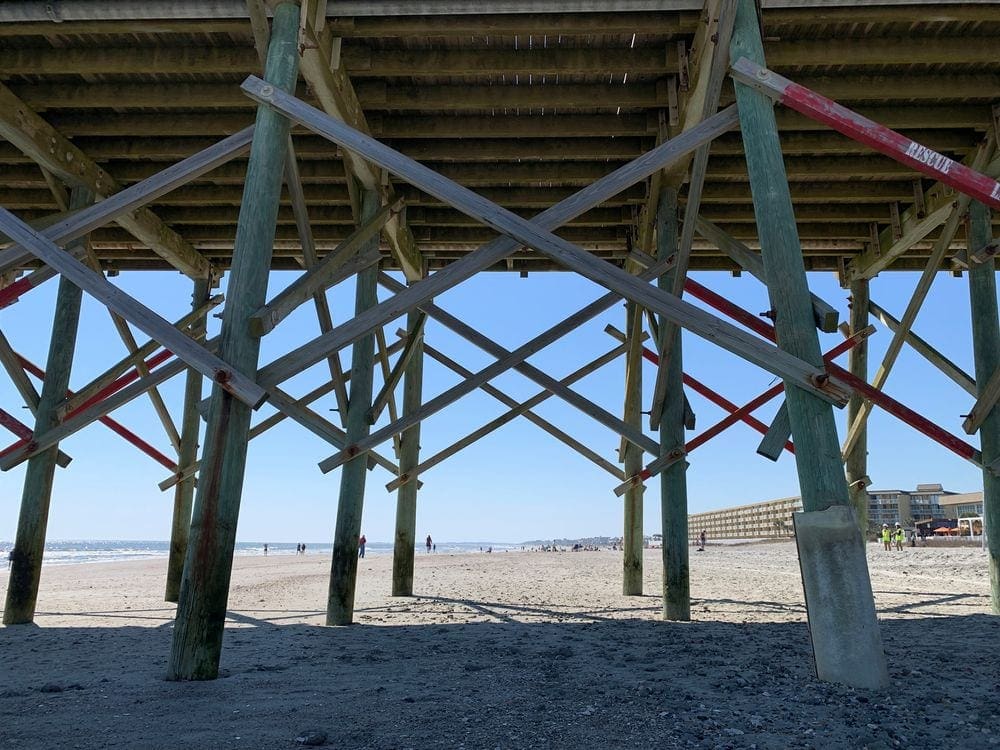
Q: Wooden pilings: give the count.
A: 10